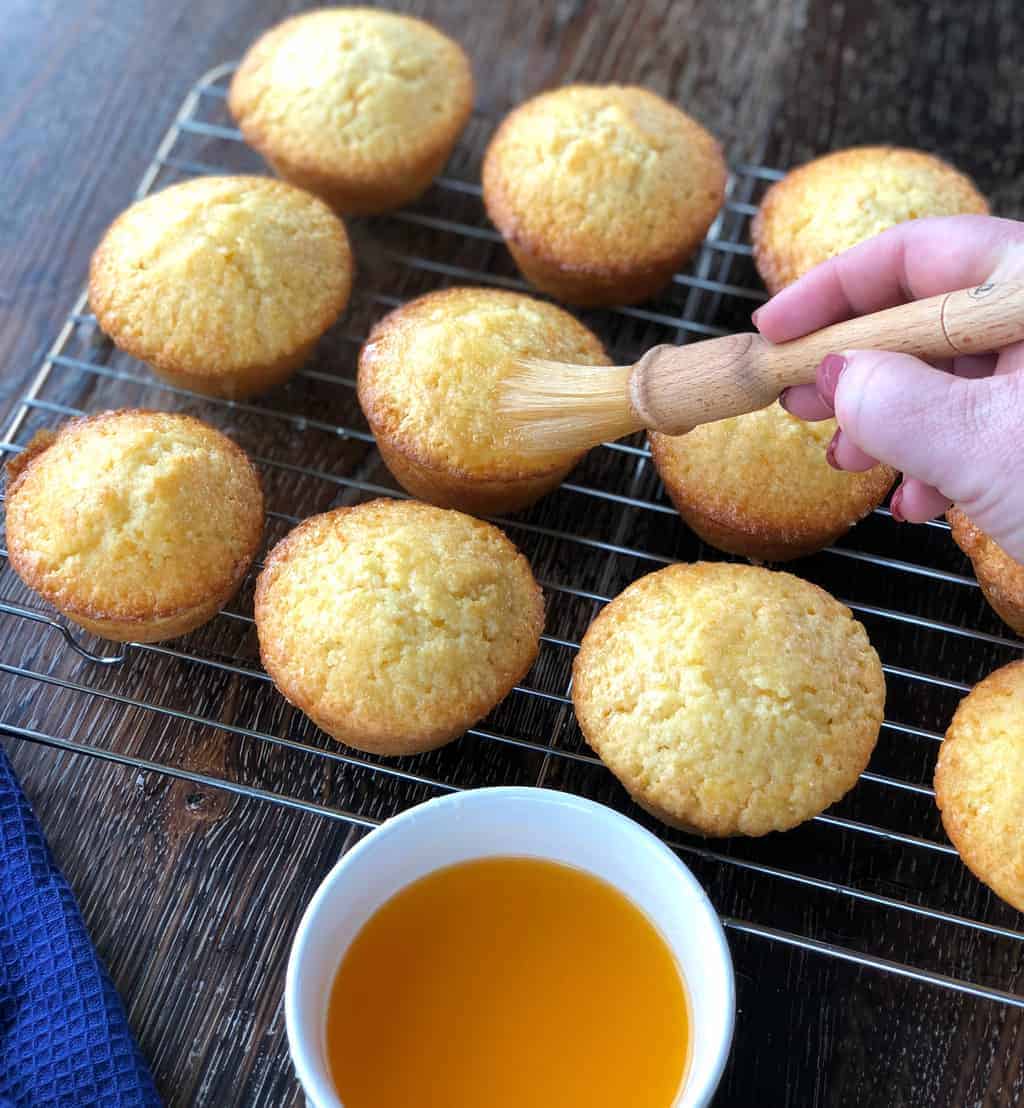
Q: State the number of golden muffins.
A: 11